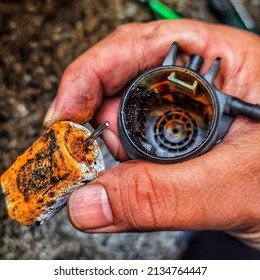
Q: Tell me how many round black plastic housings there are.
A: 1